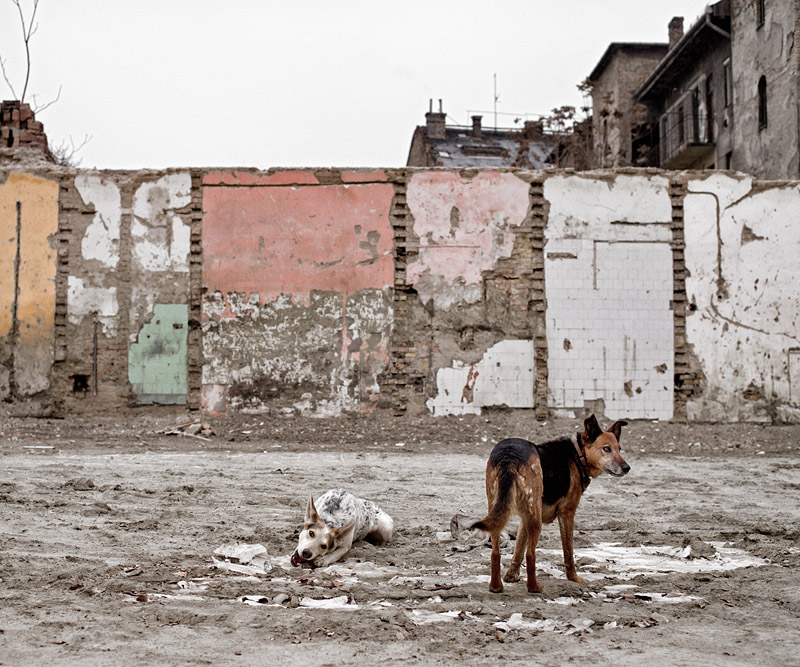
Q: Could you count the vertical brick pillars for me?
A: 5